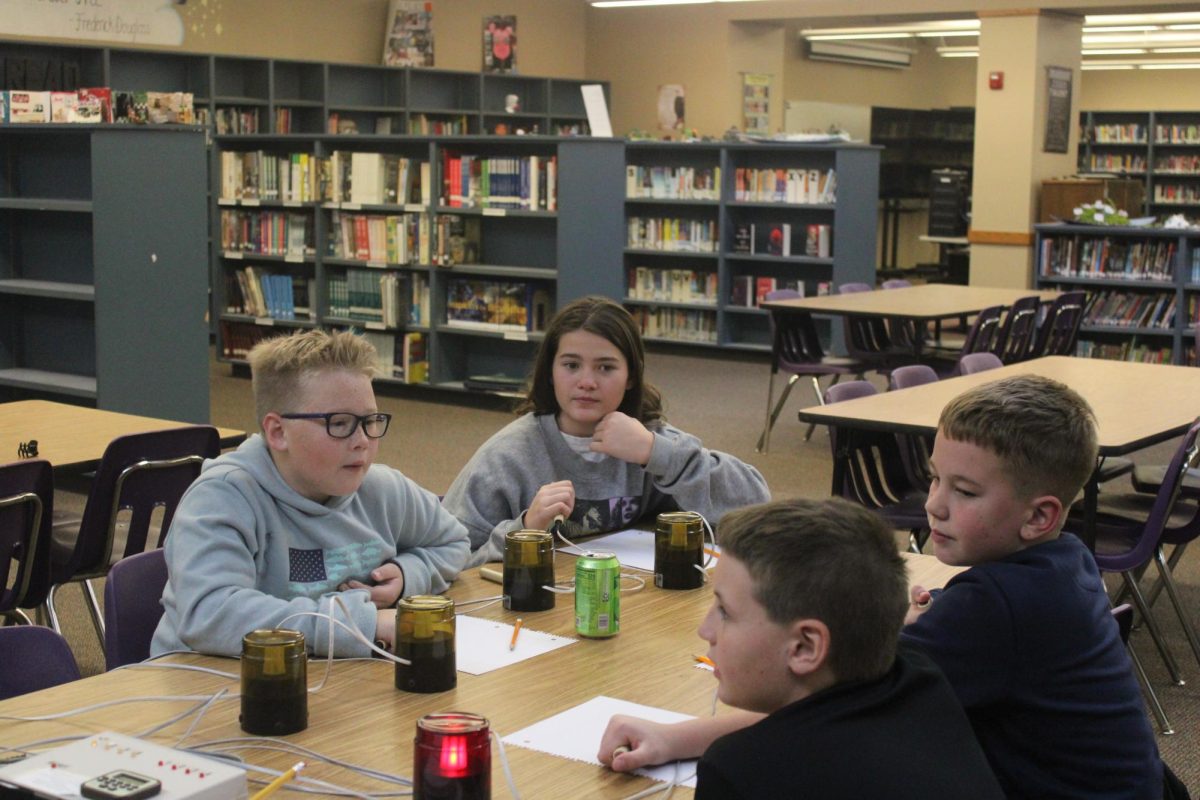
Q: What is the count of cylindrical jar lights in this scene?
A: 5